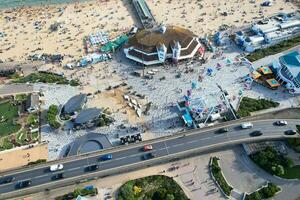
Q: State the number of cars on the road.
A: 13